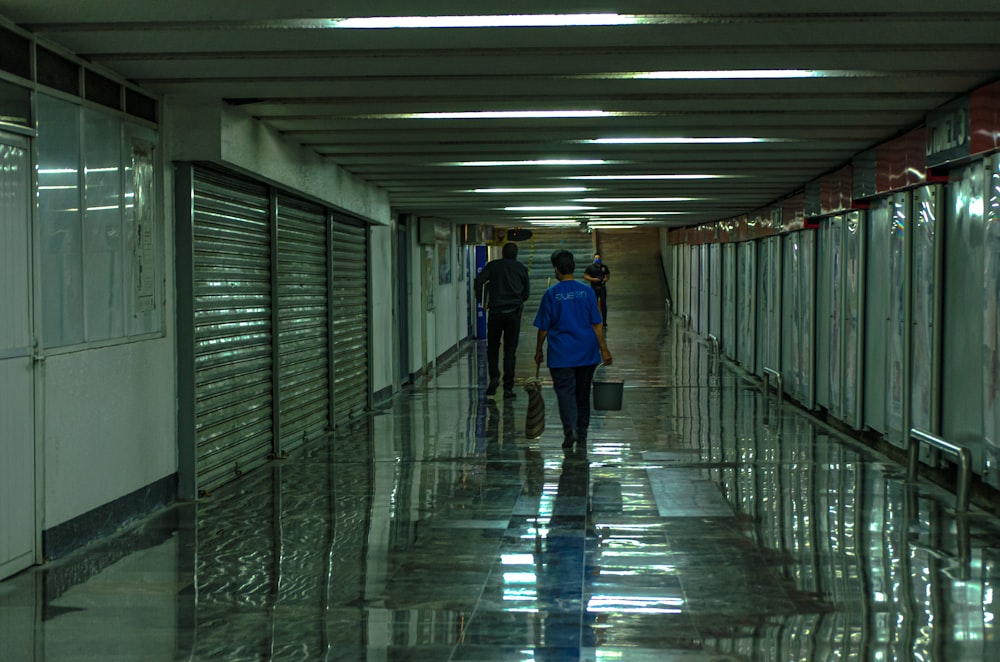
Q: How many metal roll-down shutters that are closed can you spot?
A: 3